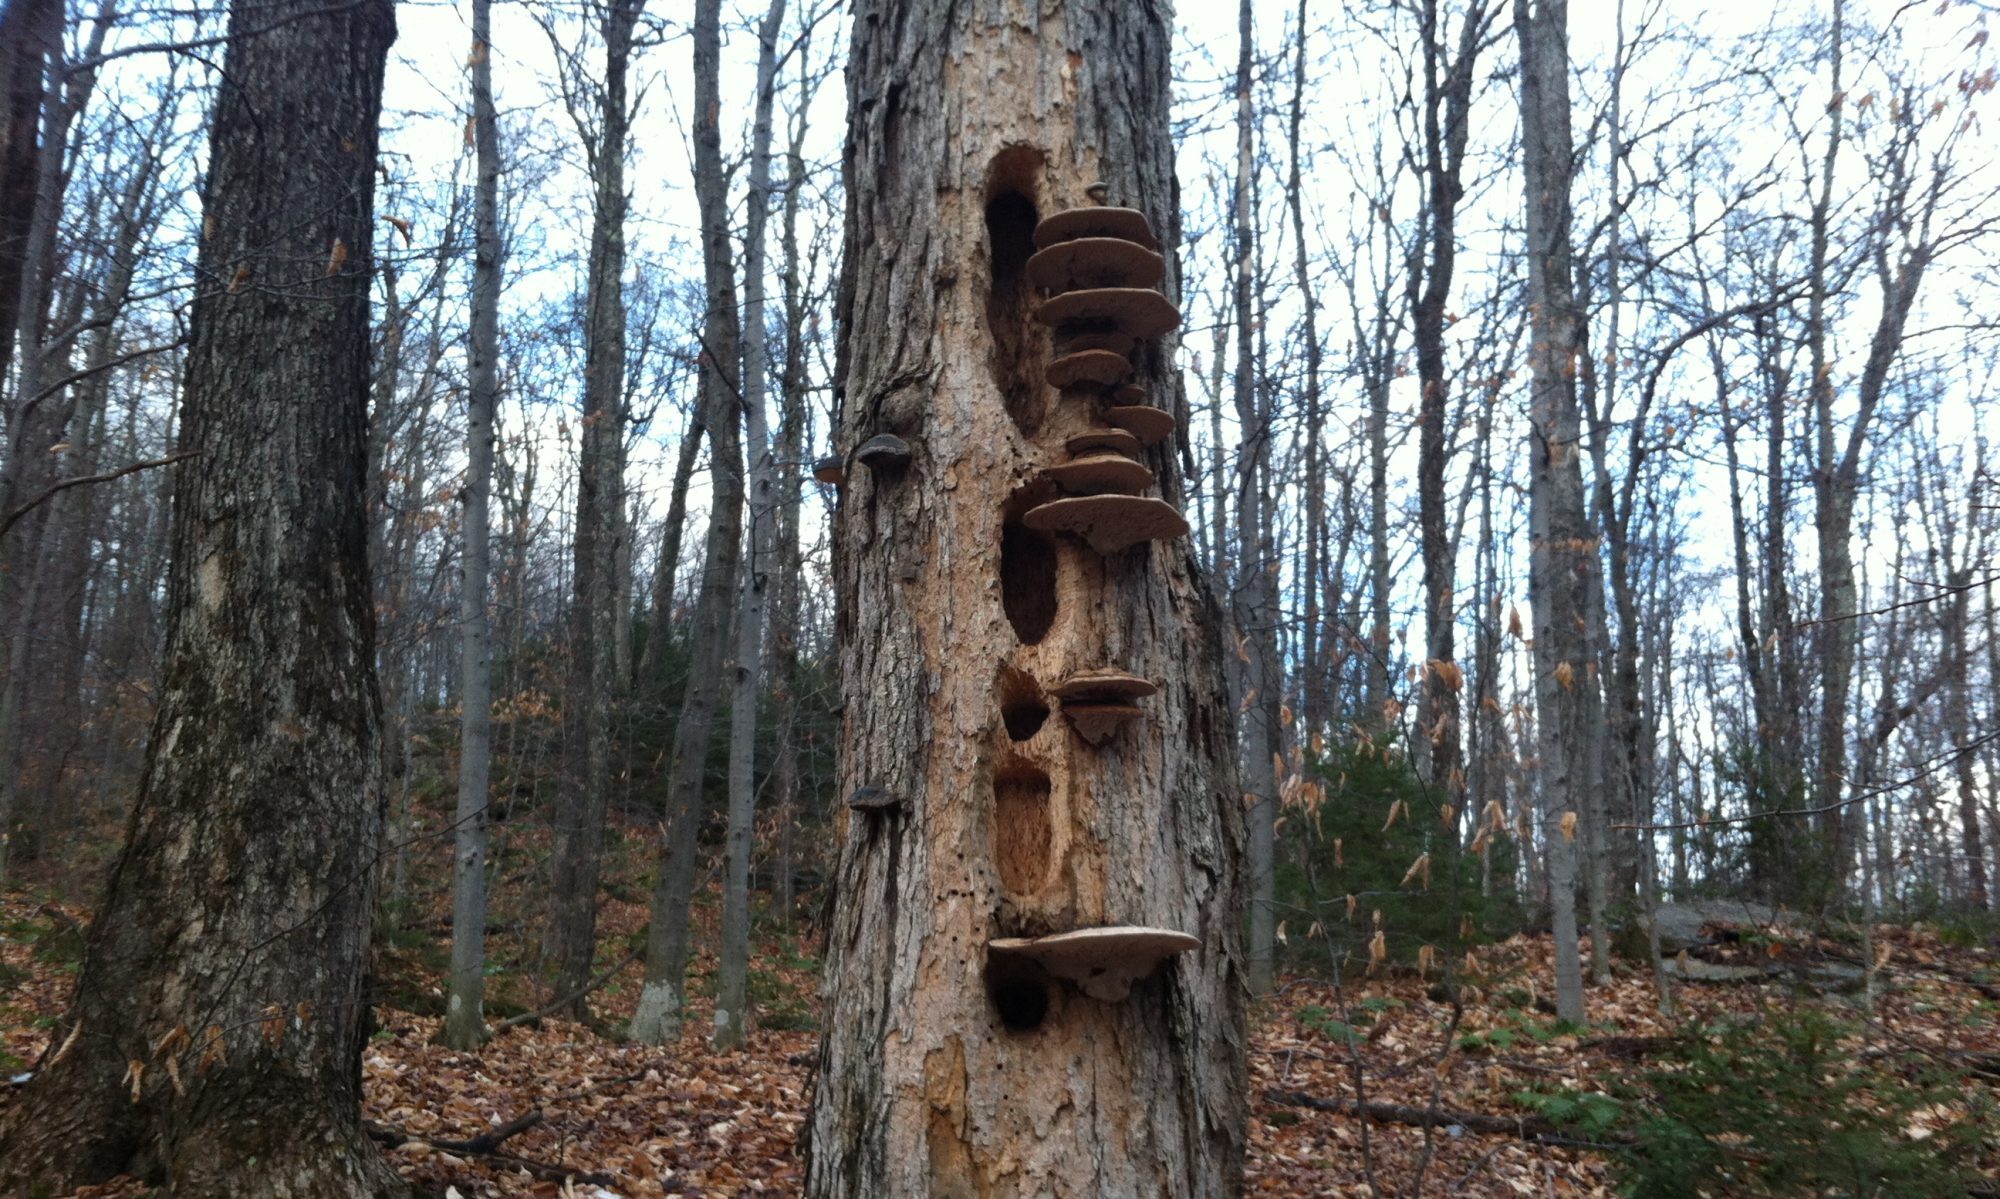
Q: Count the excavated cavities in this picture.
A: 5